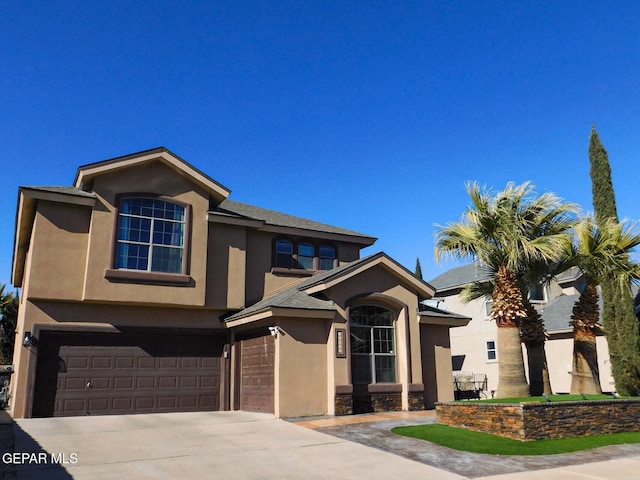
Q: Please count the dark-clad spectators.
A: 0